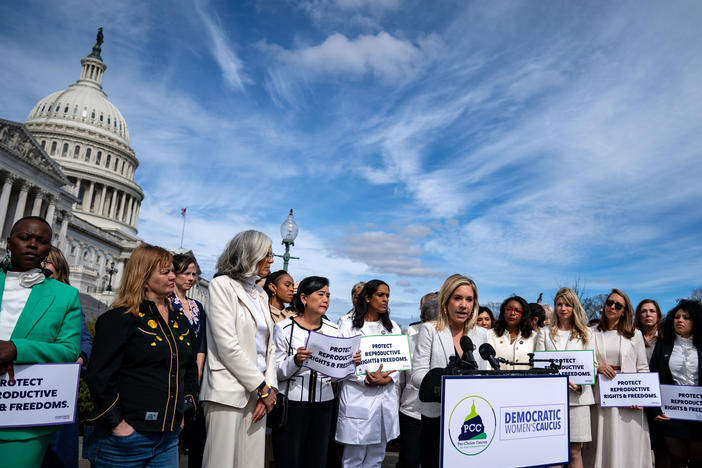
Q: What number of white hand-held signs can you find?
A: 6